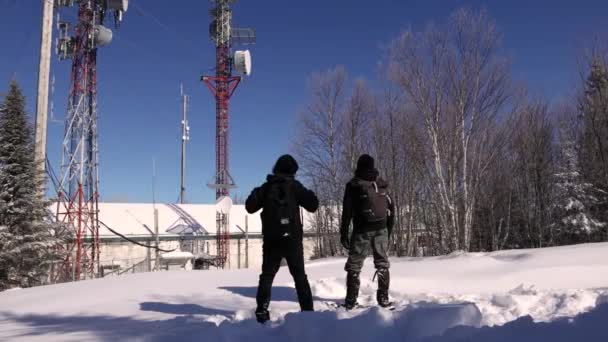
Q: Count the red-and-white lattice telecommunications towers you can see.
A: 2